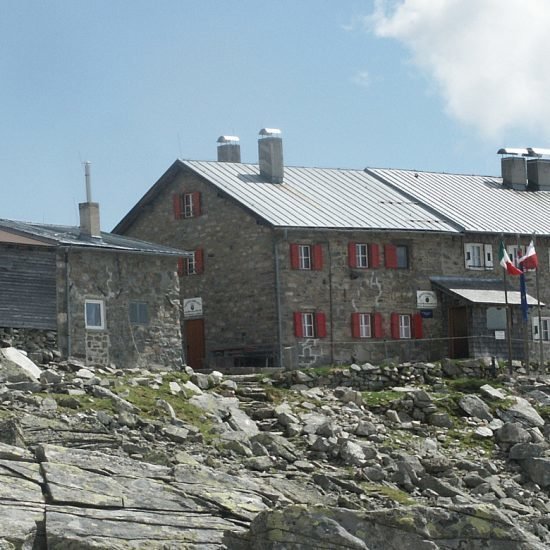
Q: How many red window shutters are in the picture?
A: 15